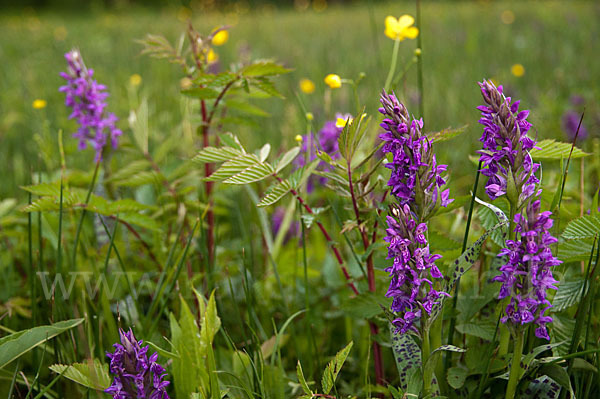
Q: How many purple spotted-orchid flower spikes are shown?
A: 6